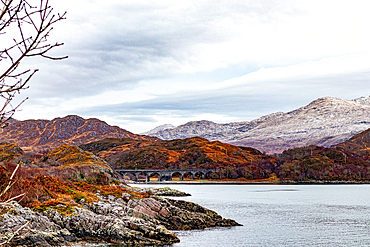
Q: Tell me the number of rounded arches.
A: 6